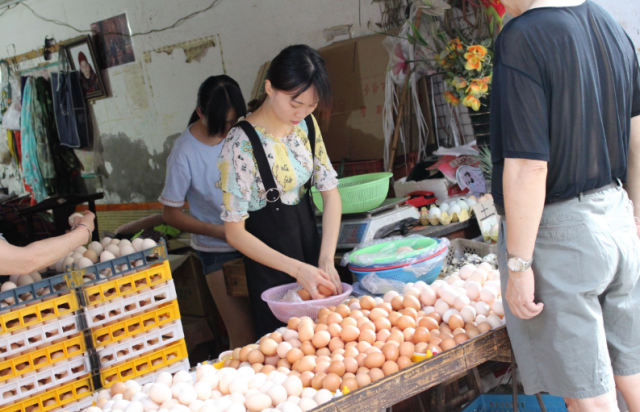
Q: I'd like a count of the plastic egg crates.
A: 14